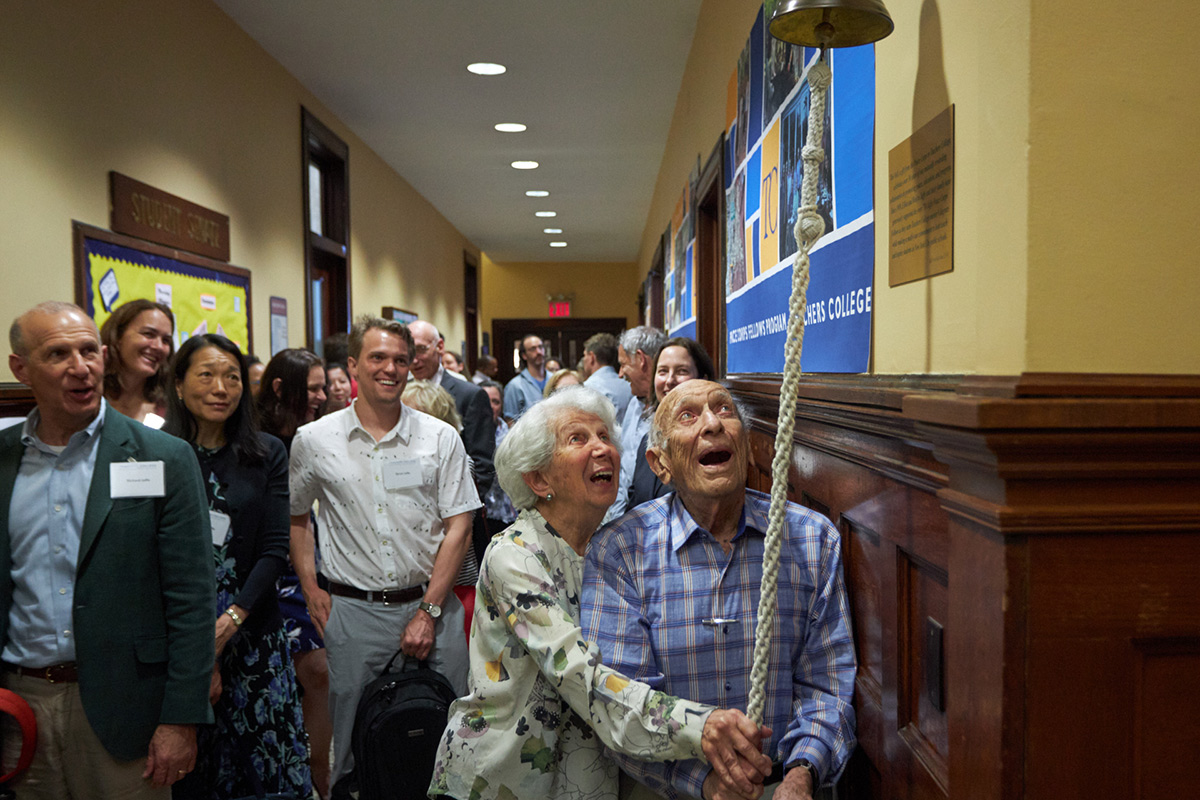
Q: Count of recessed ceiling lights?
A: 7